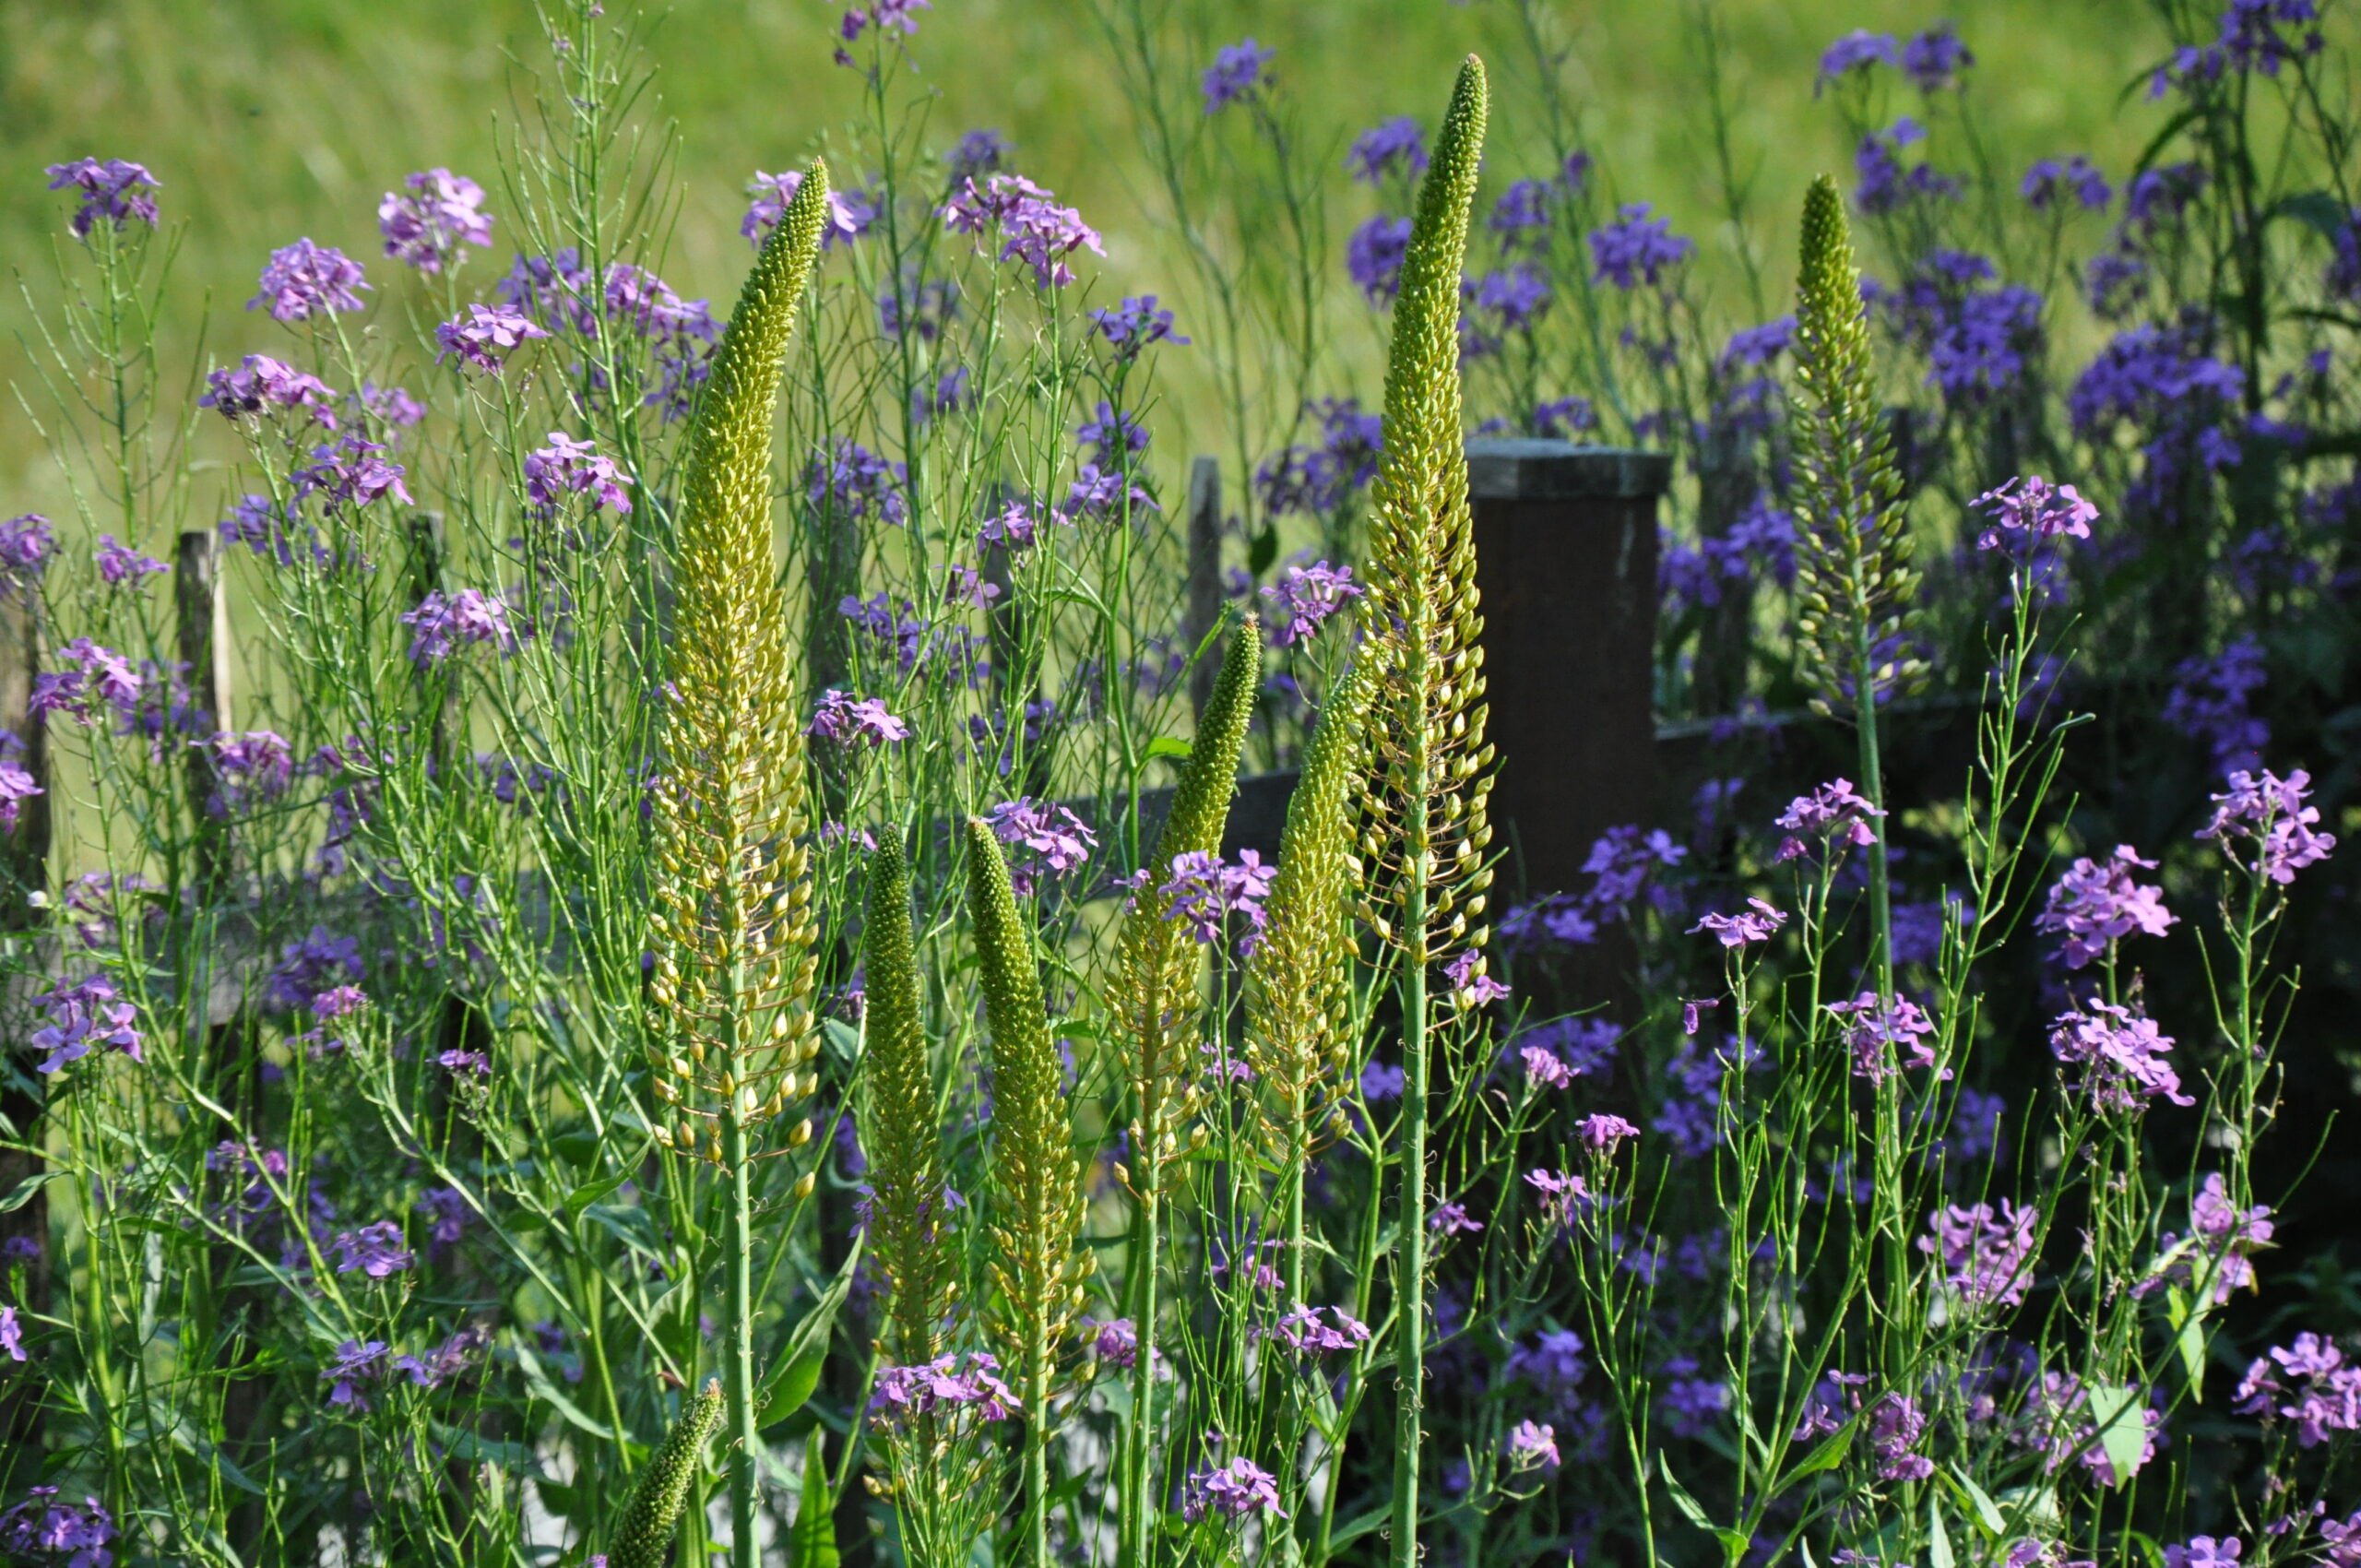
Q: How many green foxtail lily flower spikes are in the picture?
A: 8